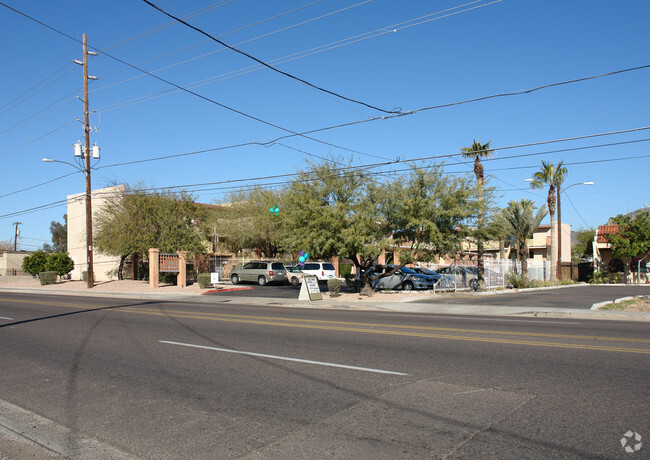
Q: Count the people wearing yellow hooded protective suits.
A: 0